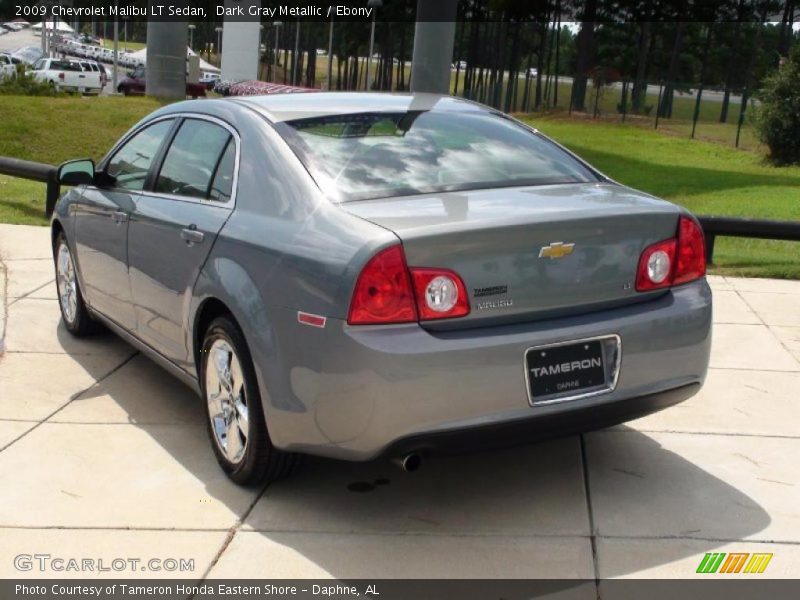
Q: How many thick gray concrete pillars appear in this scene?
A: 3